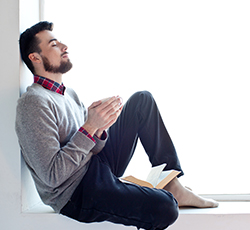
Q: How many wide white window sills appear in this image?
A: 1